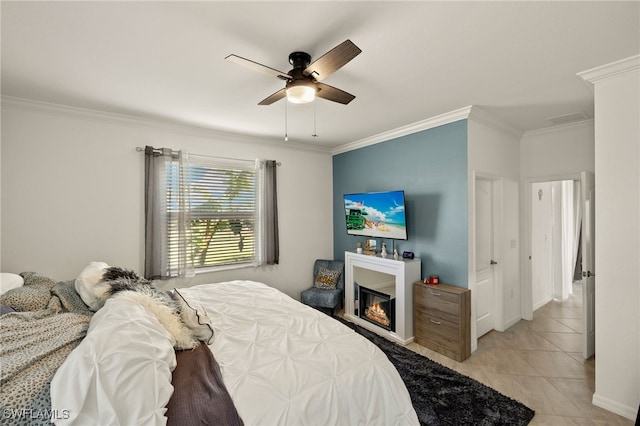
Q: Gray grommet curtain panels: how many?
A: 2